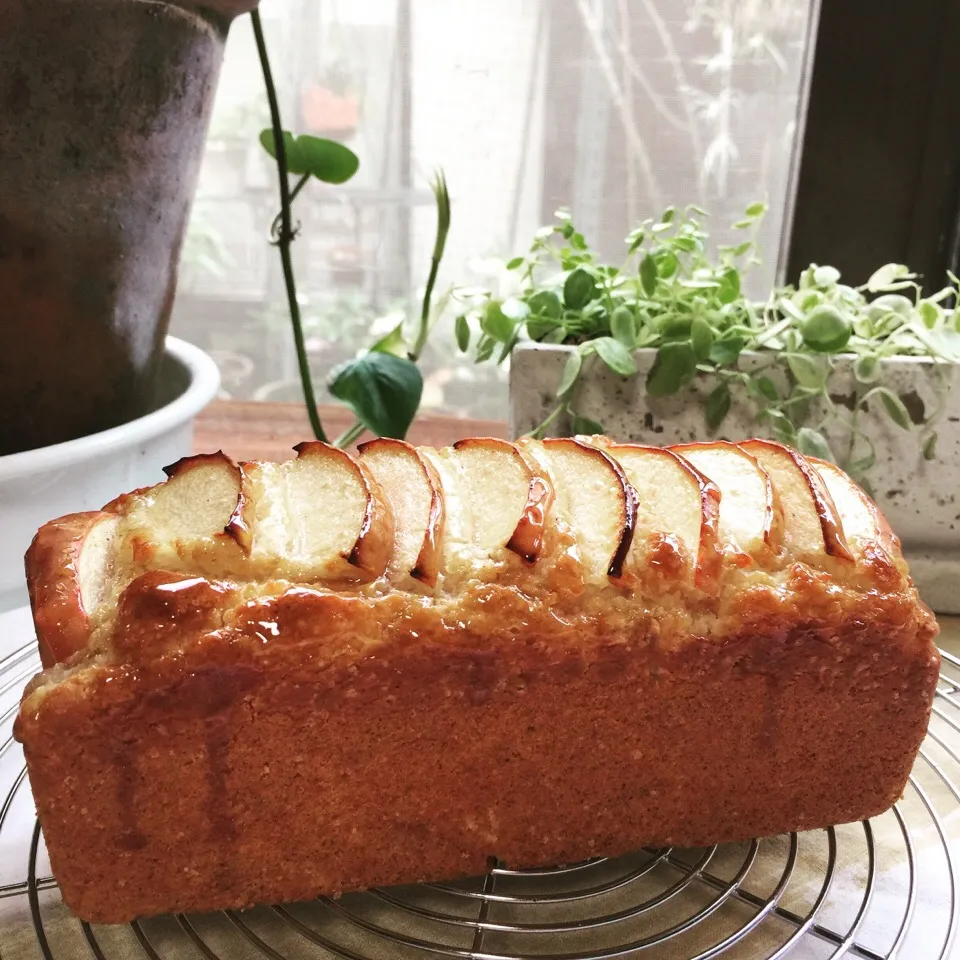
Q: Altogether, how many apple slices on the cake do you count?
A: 10